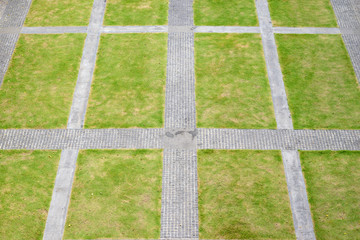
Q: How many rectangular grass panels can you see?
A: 12